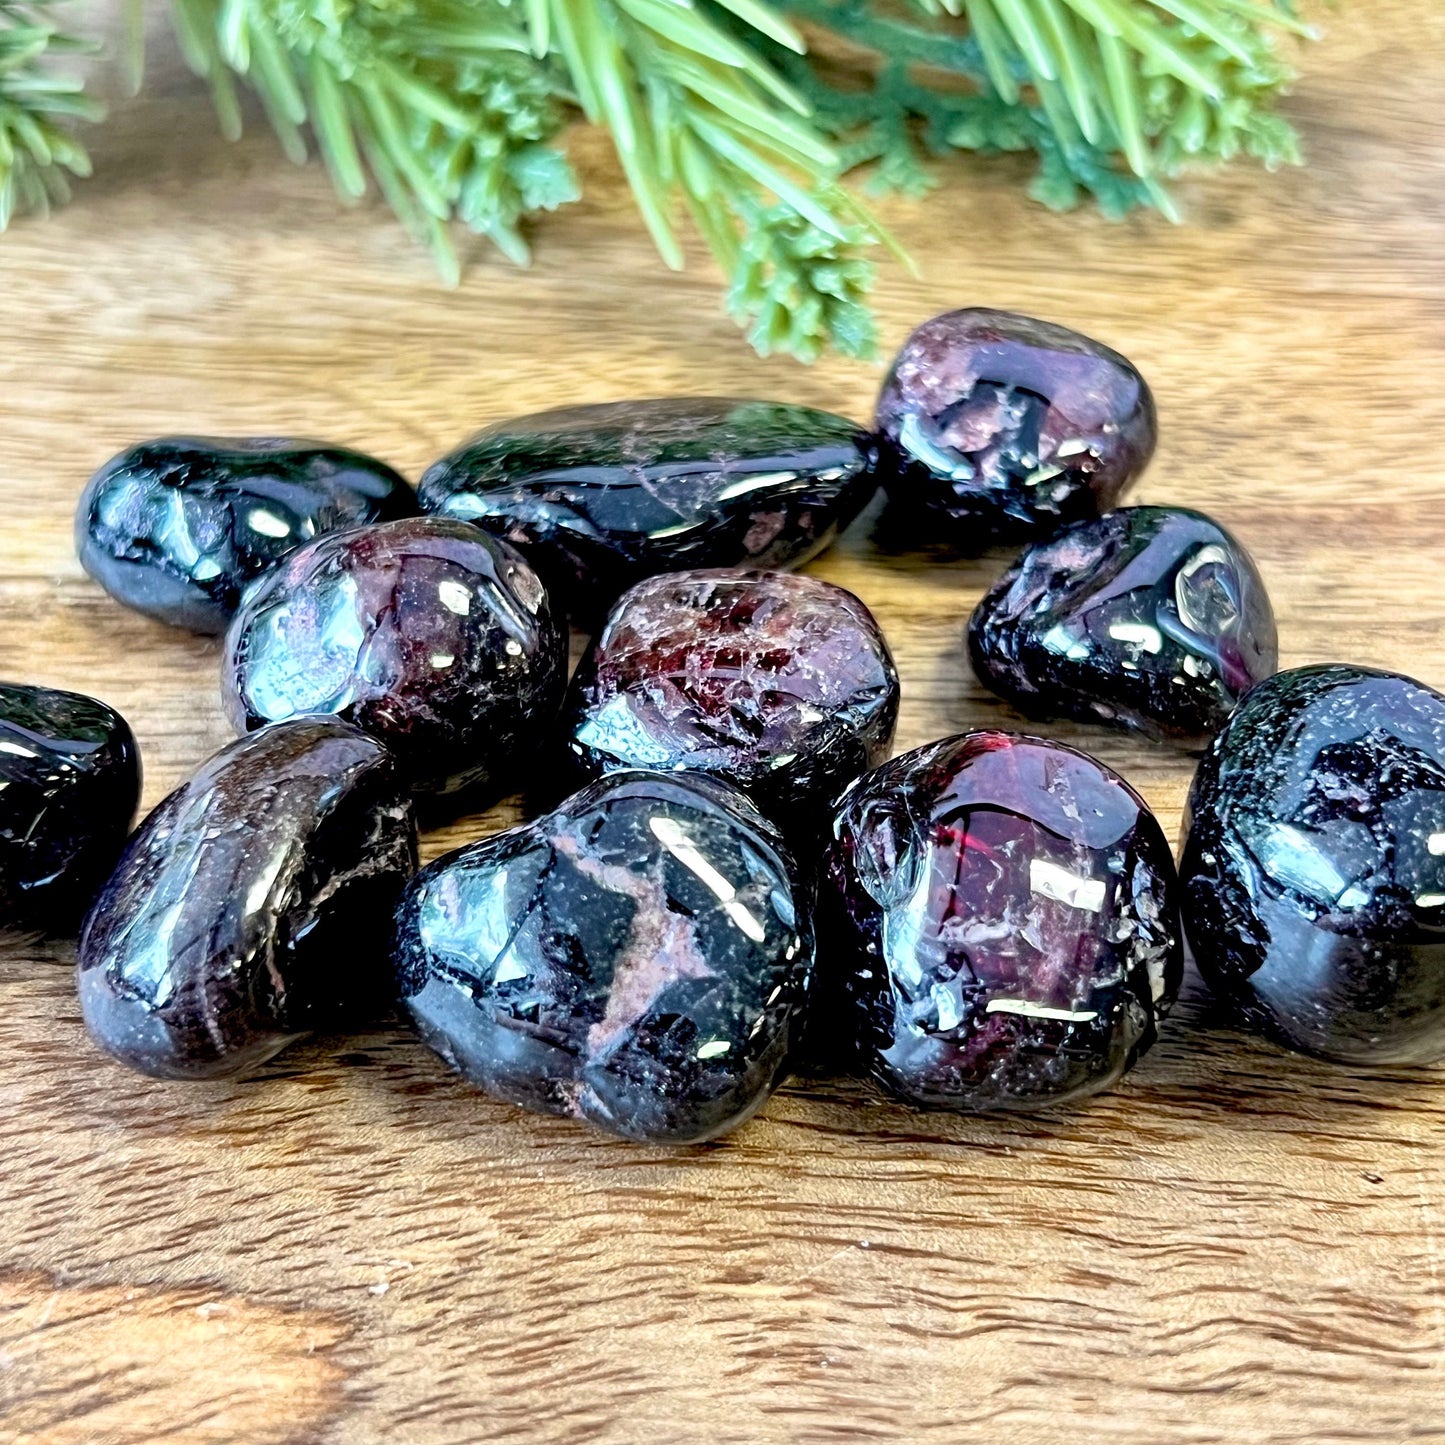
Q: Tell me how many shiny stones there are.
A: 11